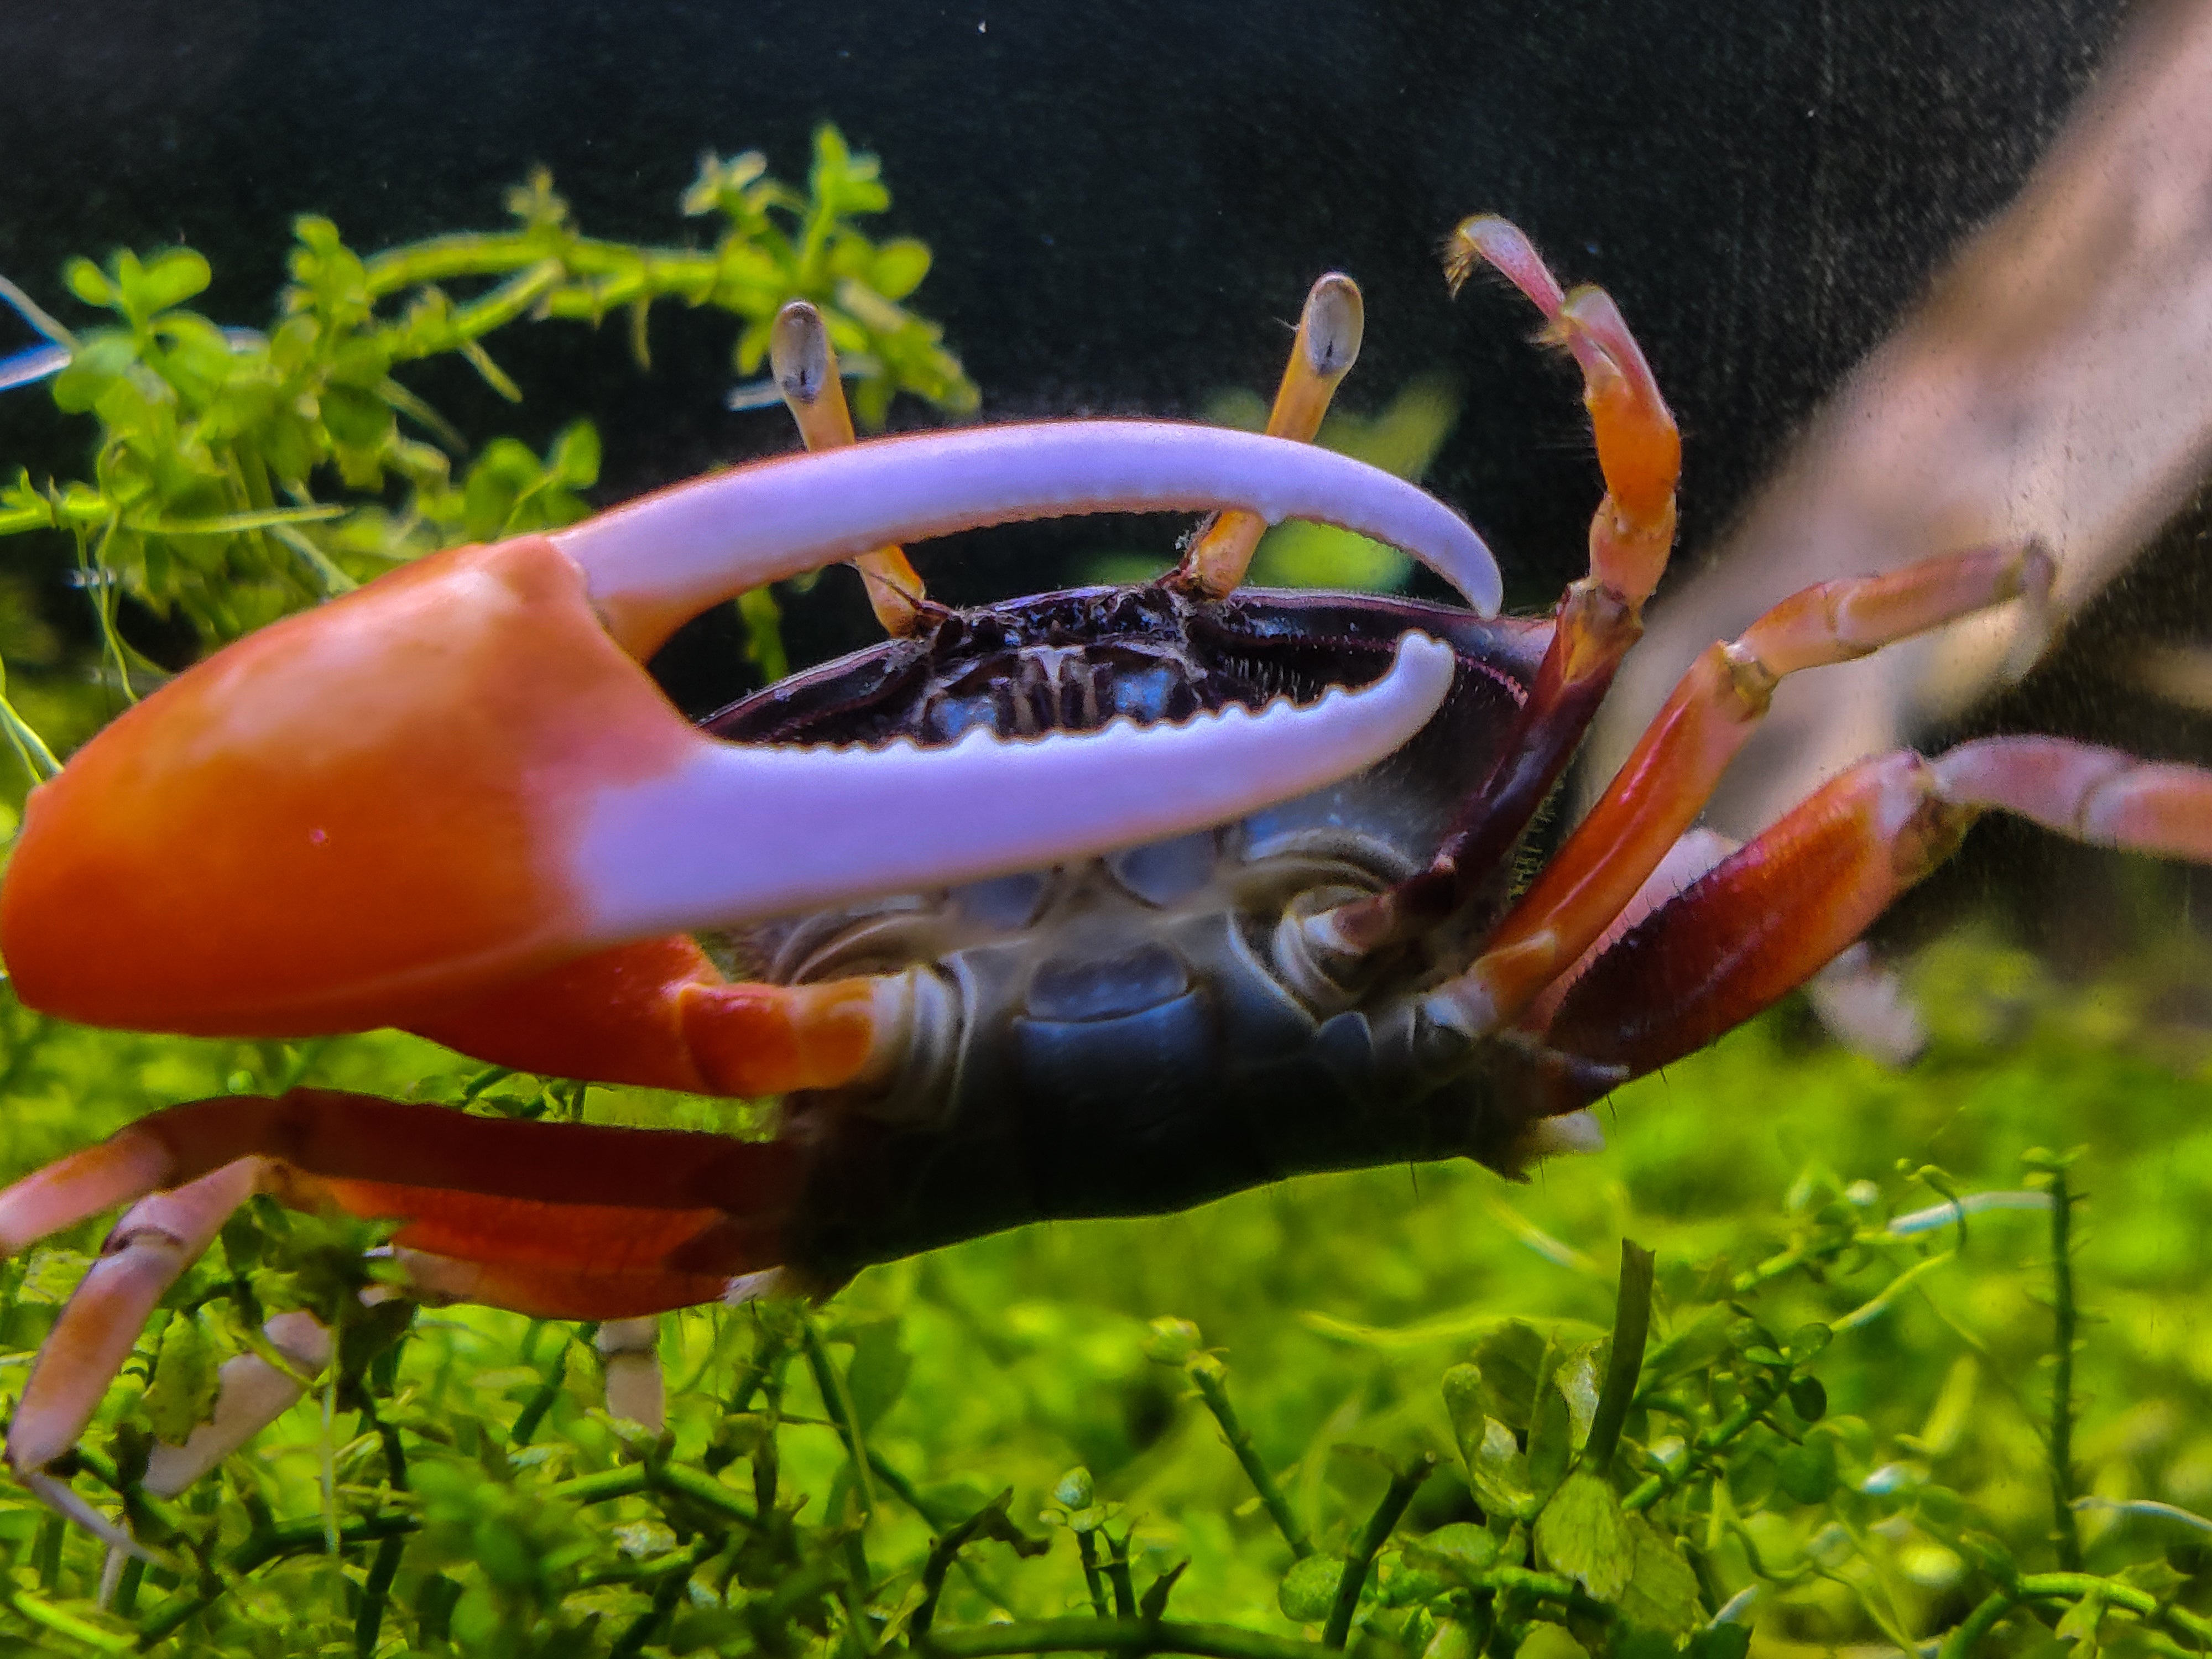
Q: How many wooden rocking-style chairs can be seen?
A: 0